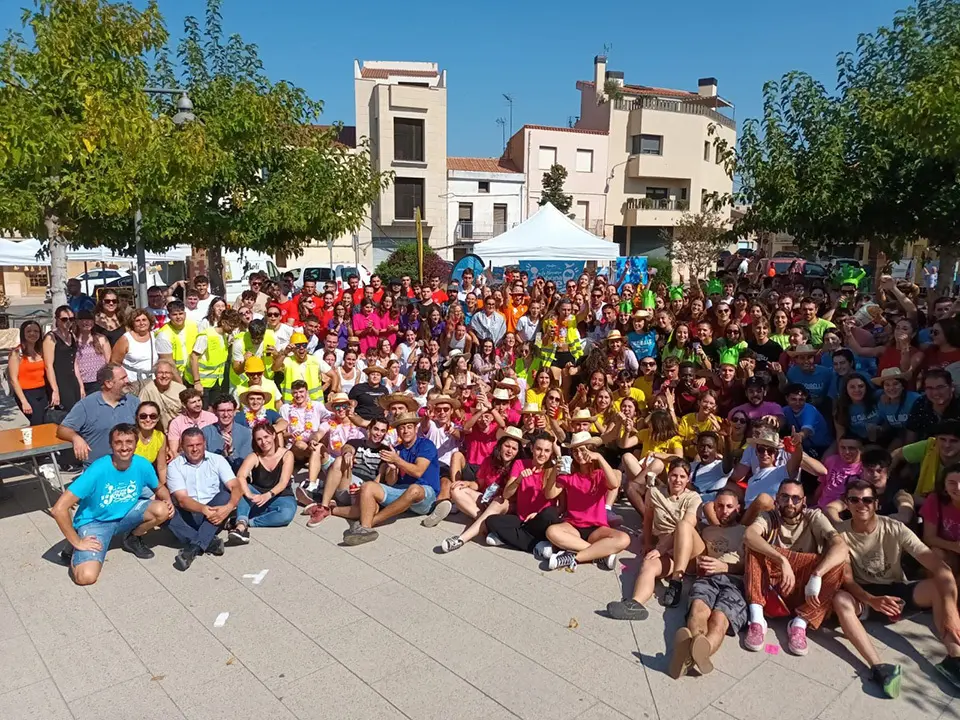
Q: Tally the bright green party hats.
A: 6